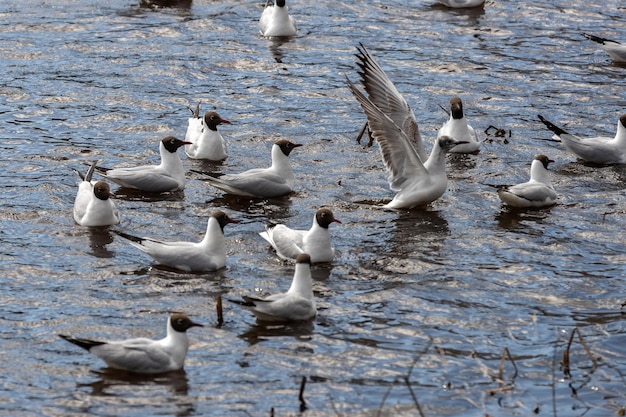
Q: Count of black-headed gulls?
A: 15